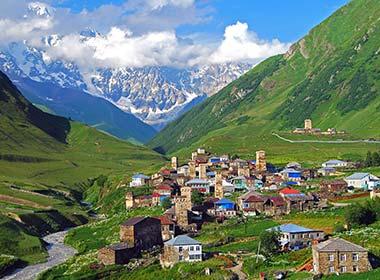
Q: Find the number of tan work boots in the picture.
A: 0